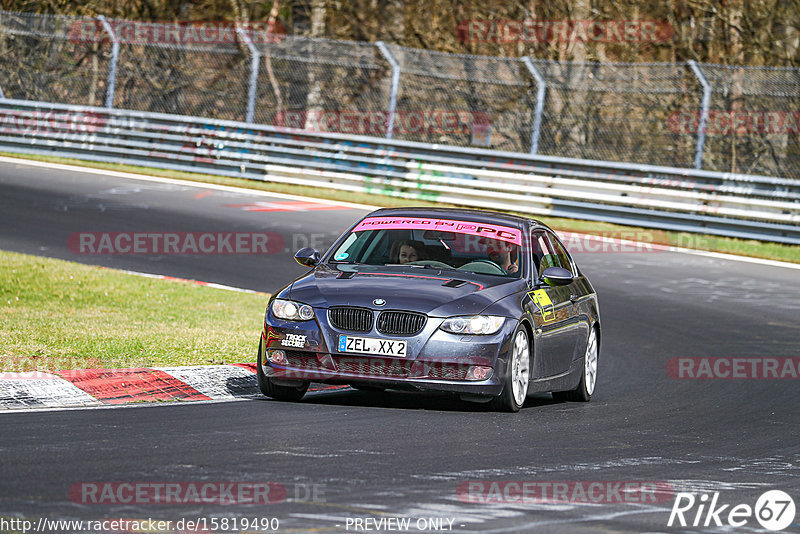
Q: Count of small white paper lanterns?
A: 0